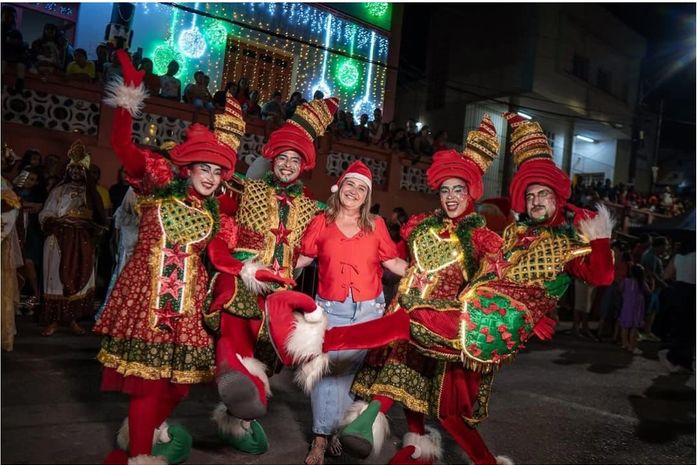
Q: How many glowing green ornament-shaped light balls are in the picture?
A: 4